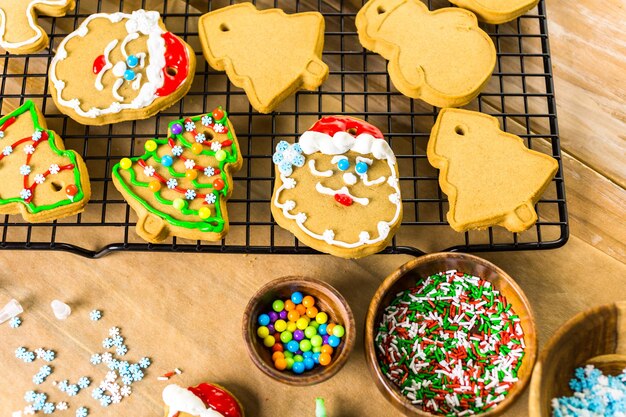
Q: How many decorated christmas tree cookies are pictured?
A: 2